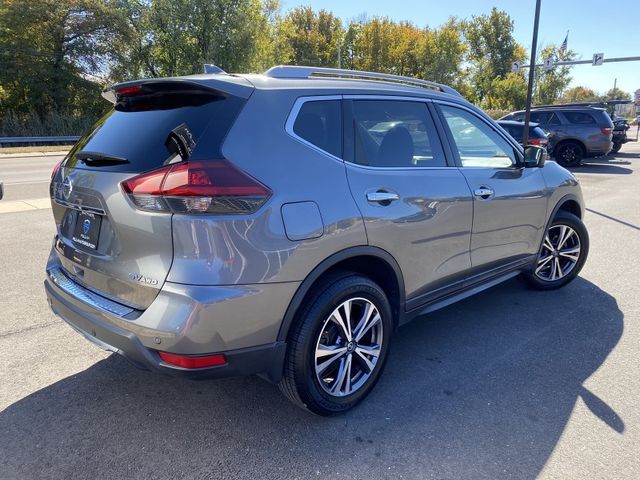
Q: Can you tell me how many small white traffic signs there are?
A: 3